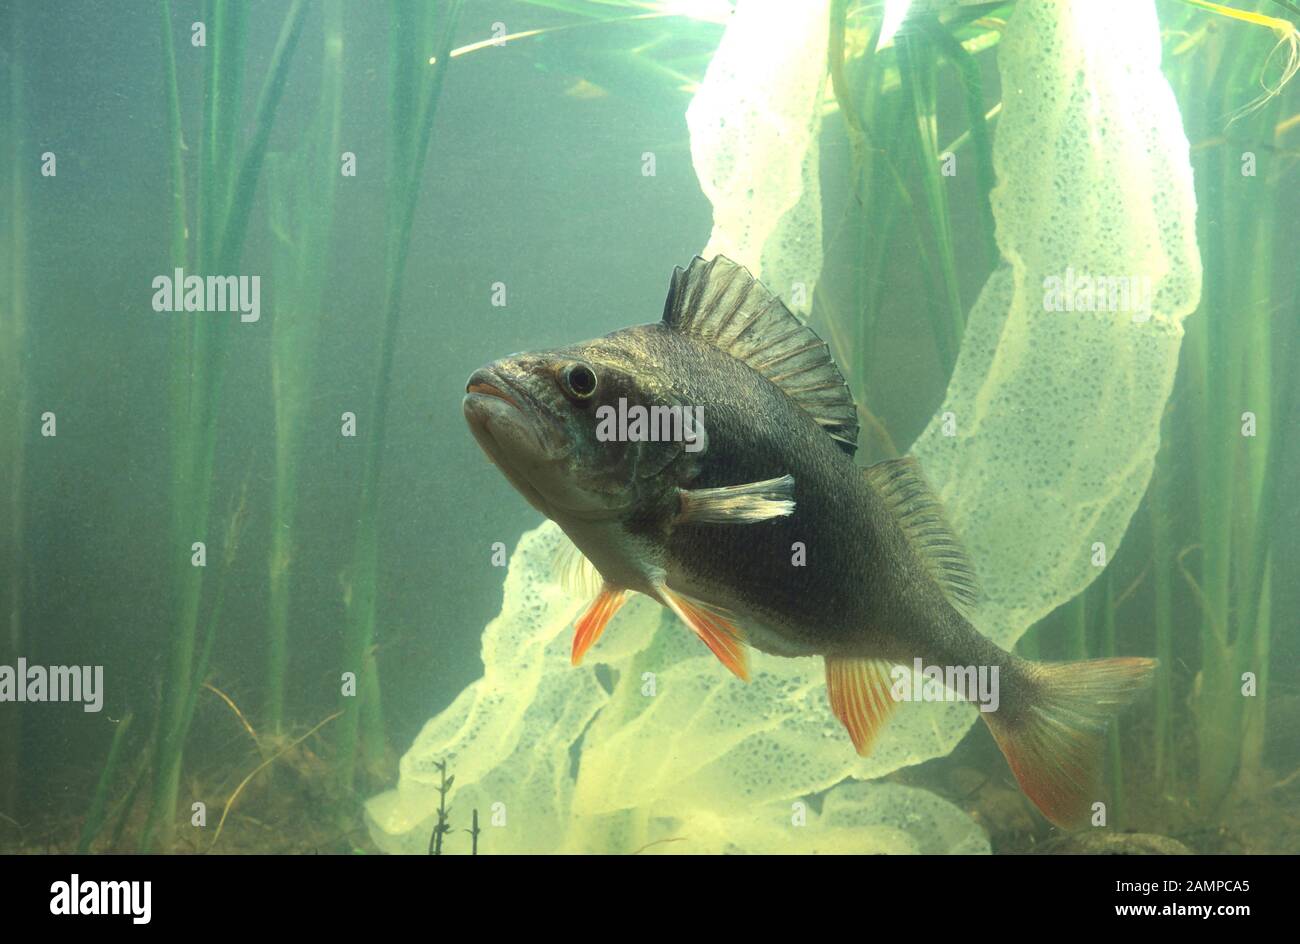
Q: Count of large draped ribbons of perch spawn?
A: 2